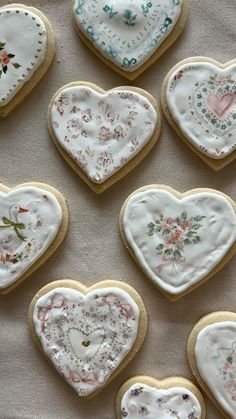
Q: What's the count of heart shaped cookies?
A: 9